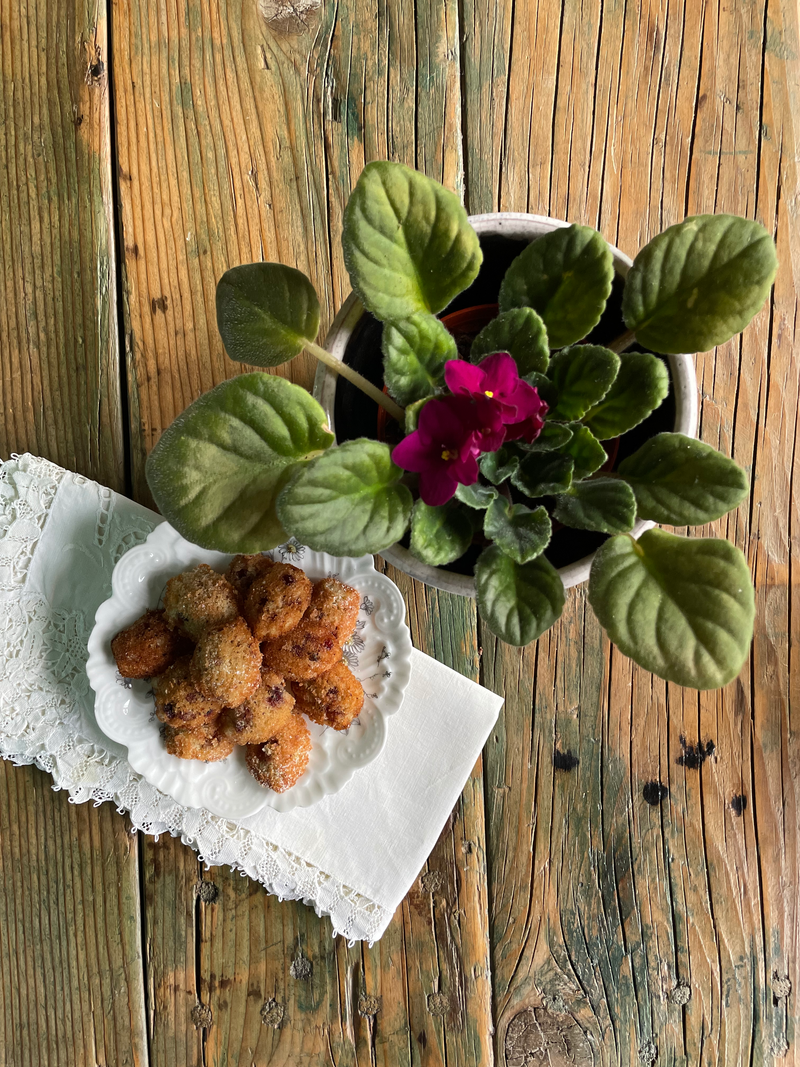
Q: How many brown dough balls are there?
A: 12